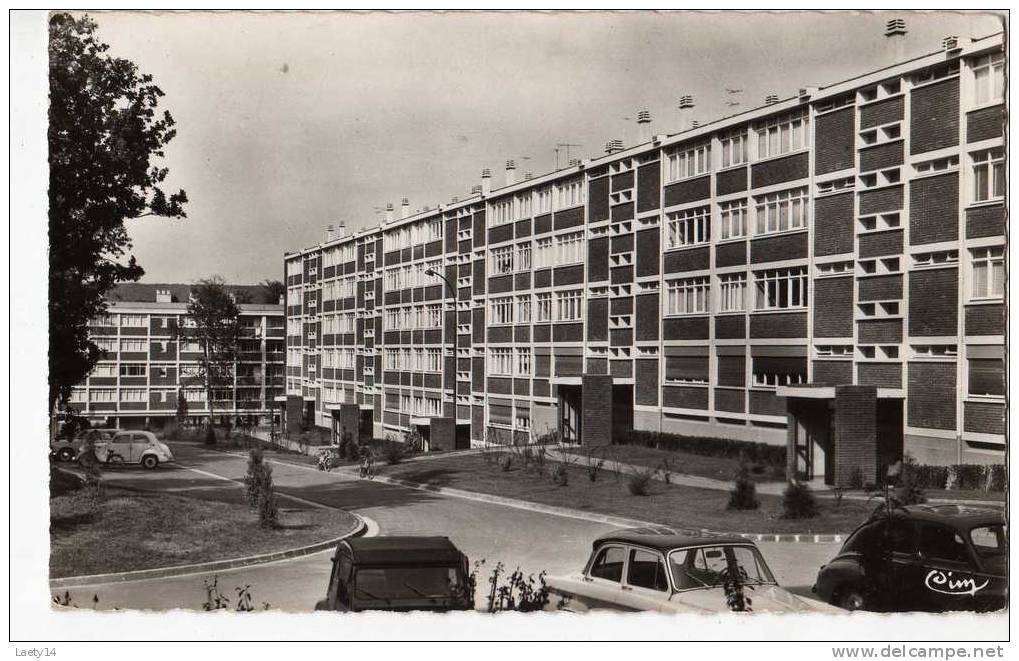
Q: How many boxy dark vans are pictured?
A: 1